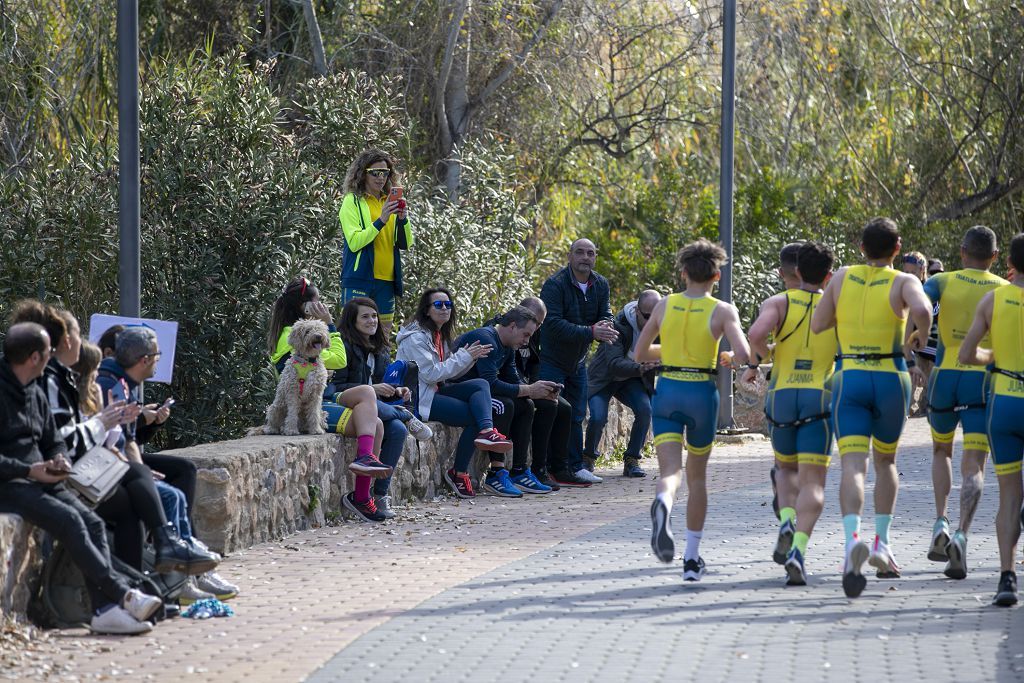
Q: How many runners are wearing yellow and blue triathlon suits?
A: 6